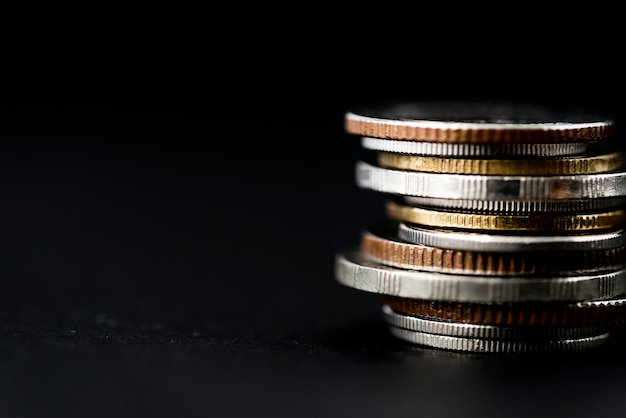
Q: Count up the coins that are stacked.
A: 12